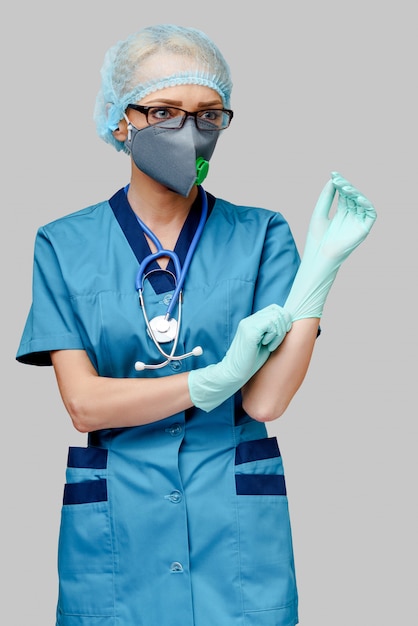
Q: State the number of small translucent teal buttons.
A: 5